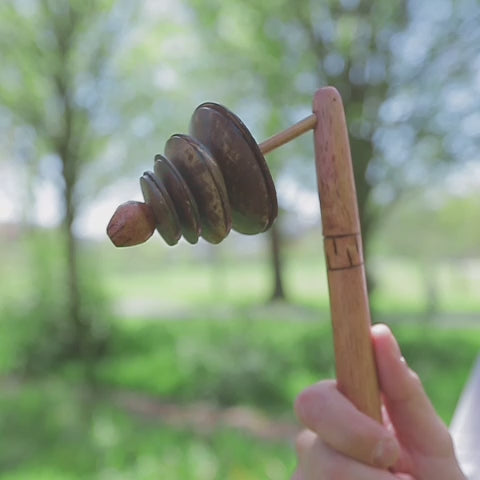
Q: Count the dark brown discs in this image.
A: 4